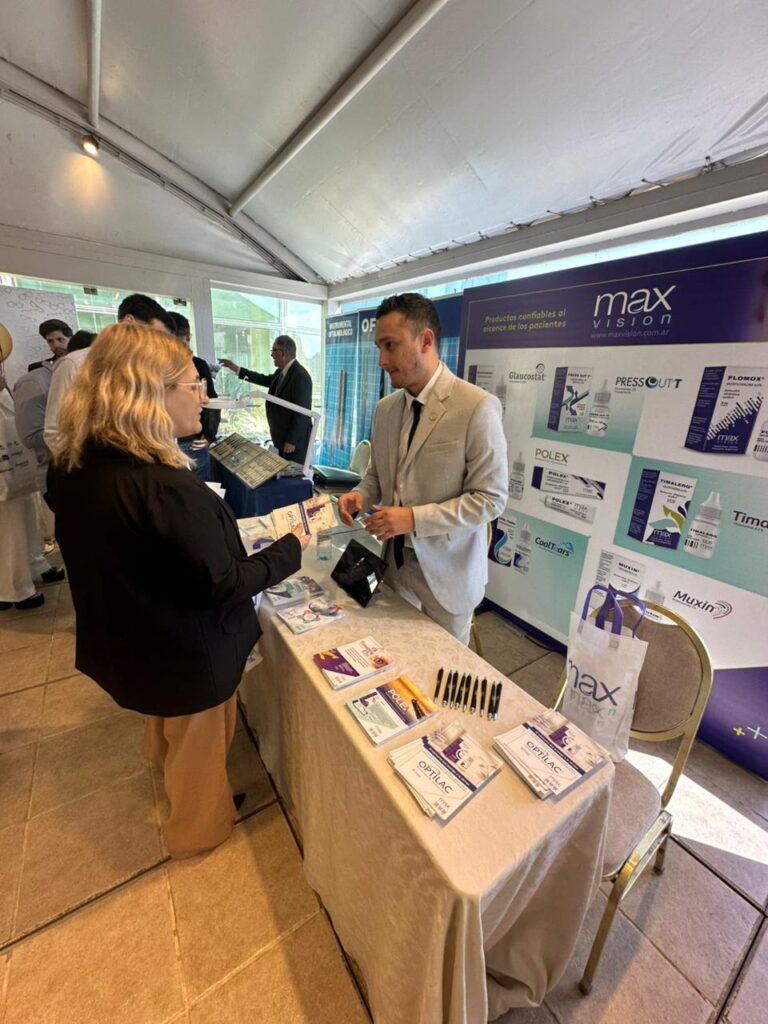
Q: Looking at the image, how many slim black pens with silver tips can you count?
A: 9